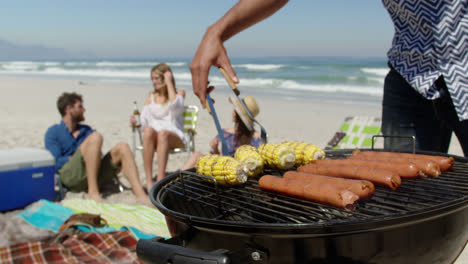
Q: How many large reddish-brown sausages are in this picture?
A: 6